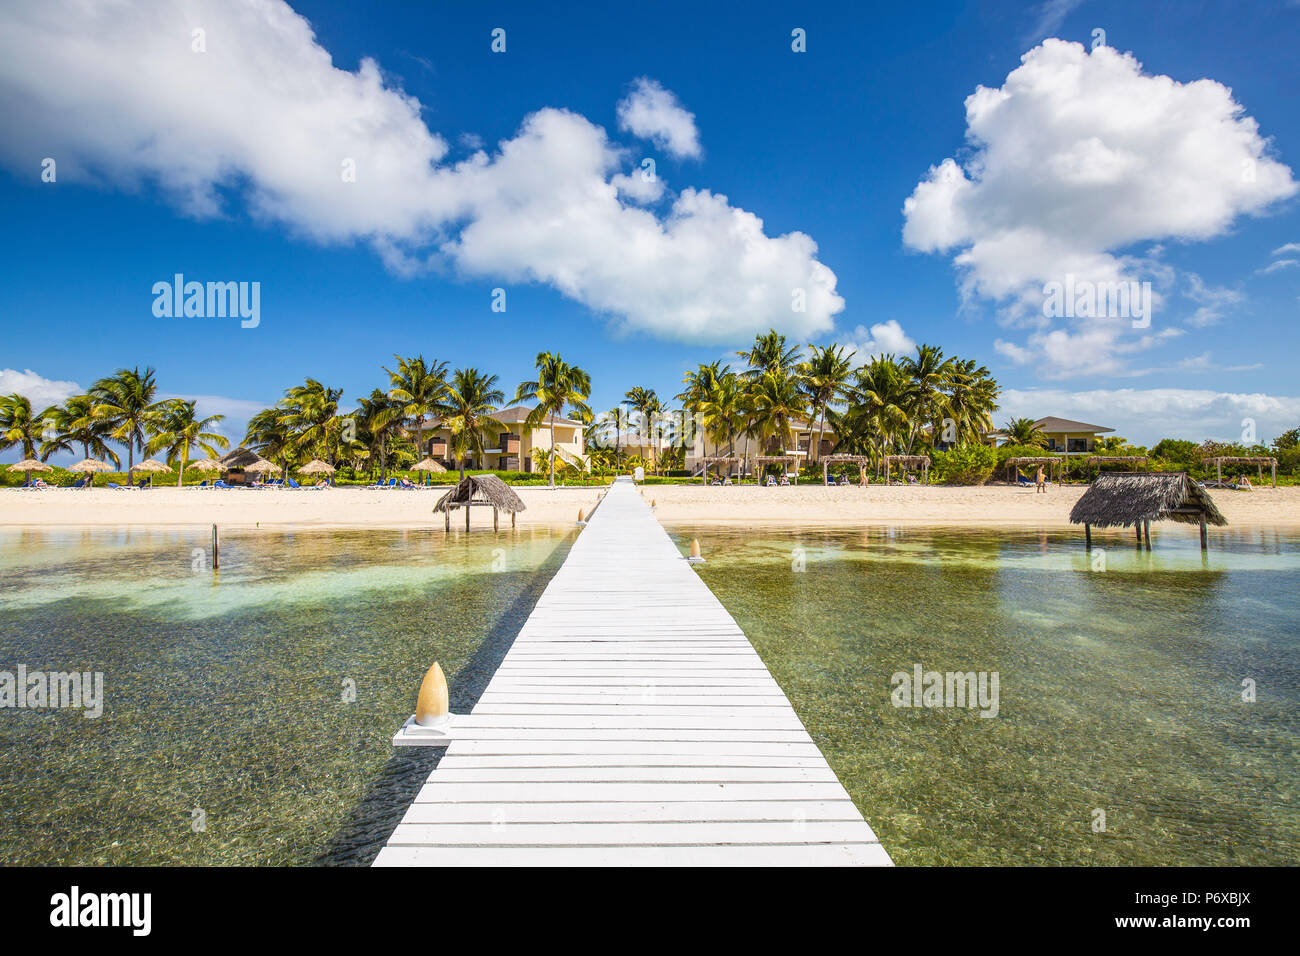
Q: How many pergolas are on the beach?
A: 7